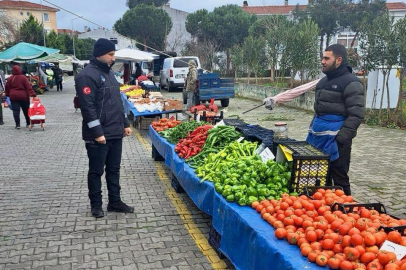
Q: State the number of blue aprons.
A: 1